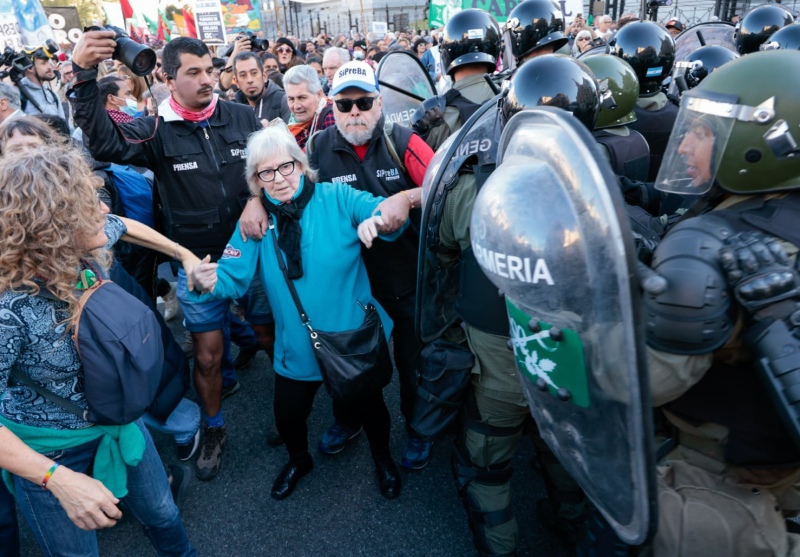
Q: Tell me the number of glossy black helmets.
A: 7